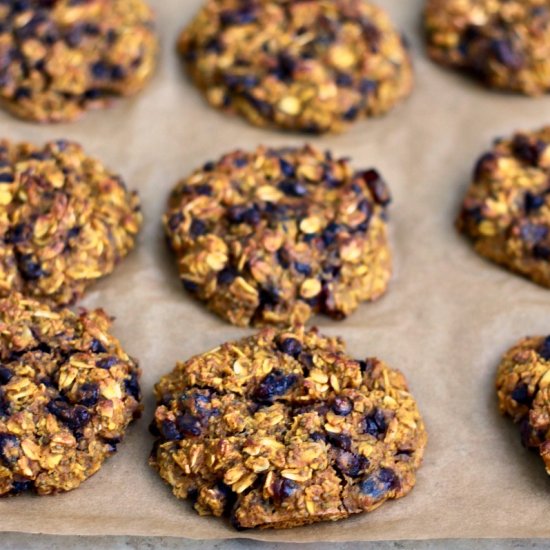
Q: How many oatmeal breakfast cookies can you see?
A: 9